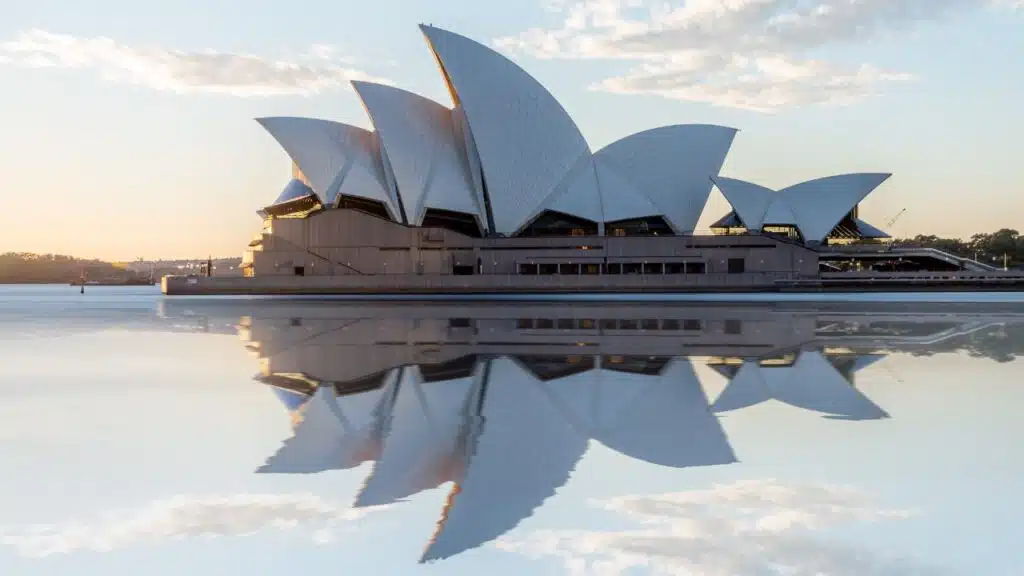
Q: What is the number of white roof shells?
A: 6